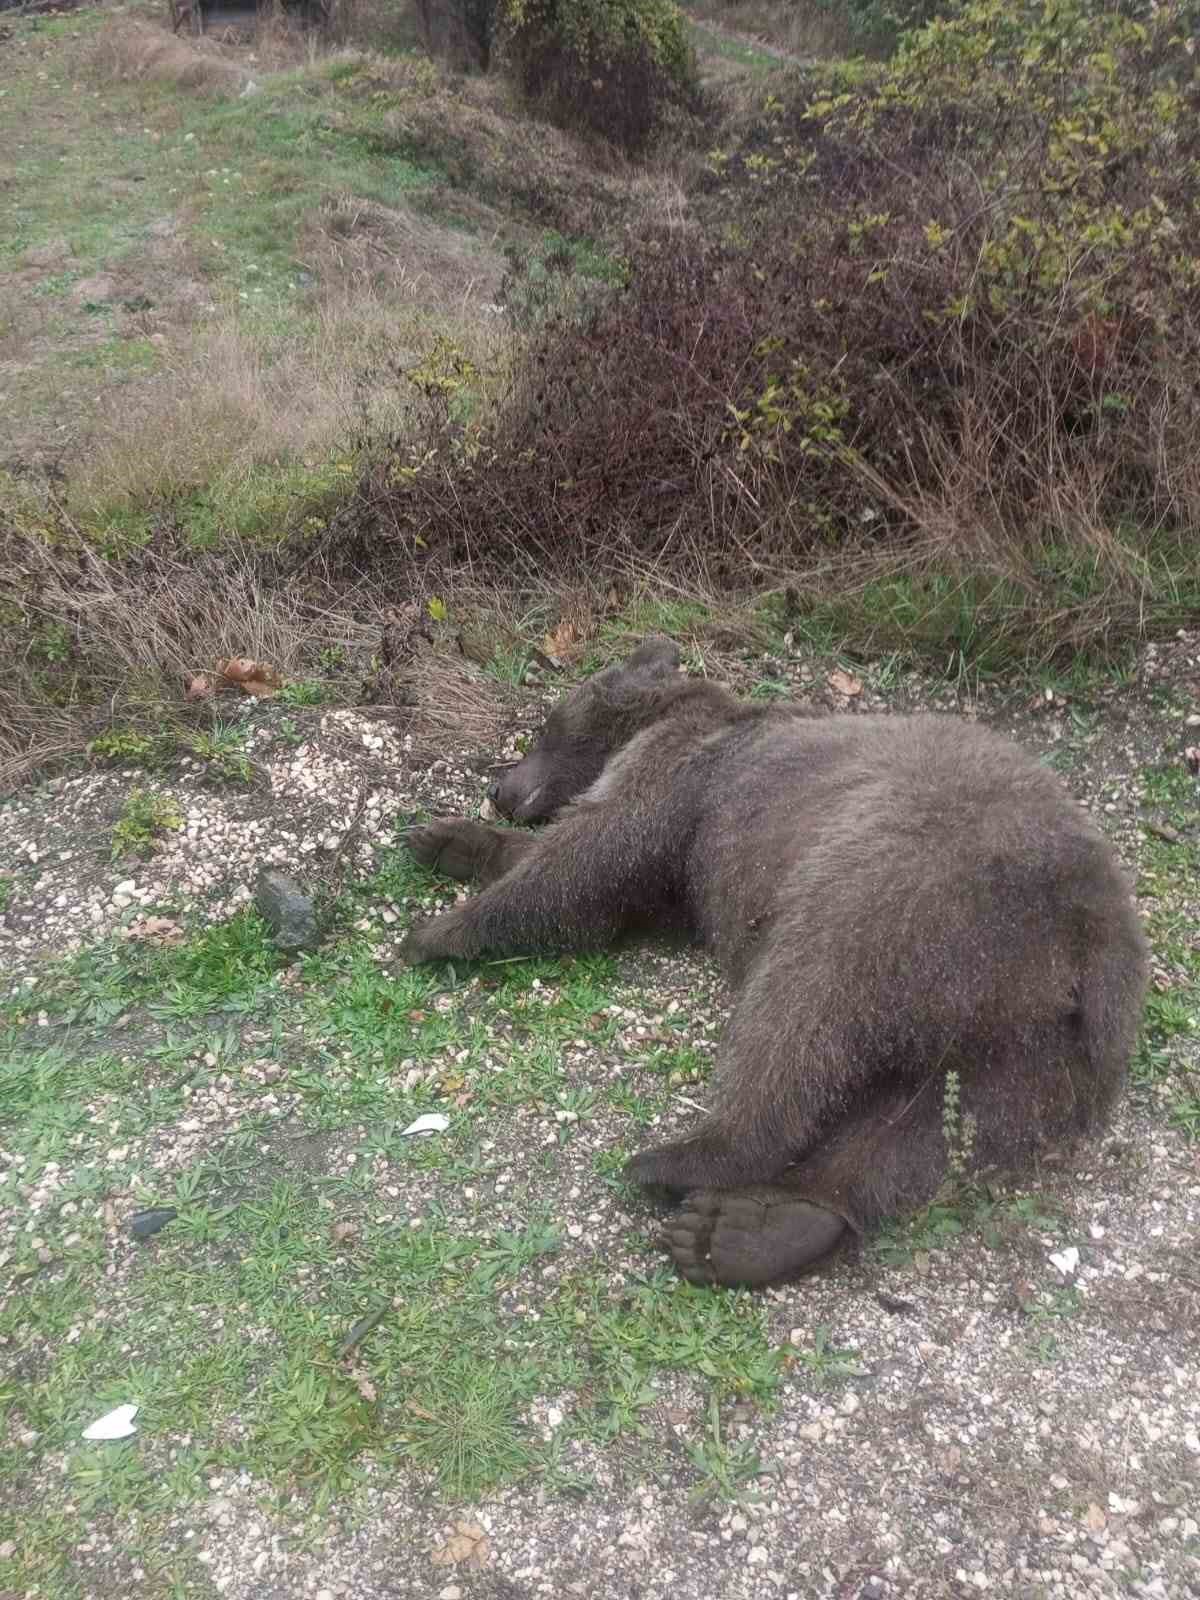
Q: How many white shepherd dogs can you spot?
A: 0